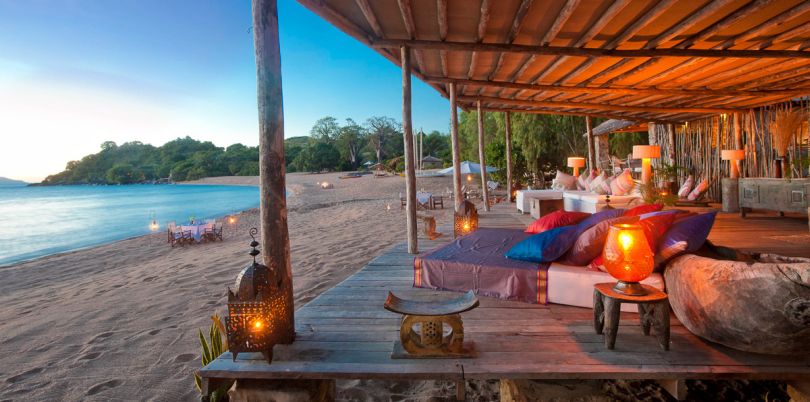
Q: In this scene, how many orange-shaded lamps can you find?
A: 4